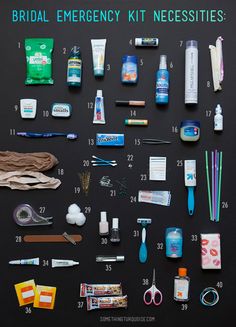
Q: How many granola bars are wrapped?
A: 2